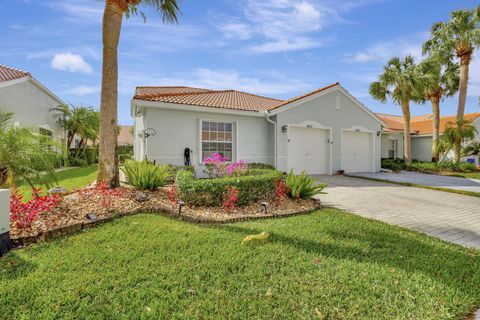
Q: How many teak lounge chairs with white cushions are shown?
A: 0